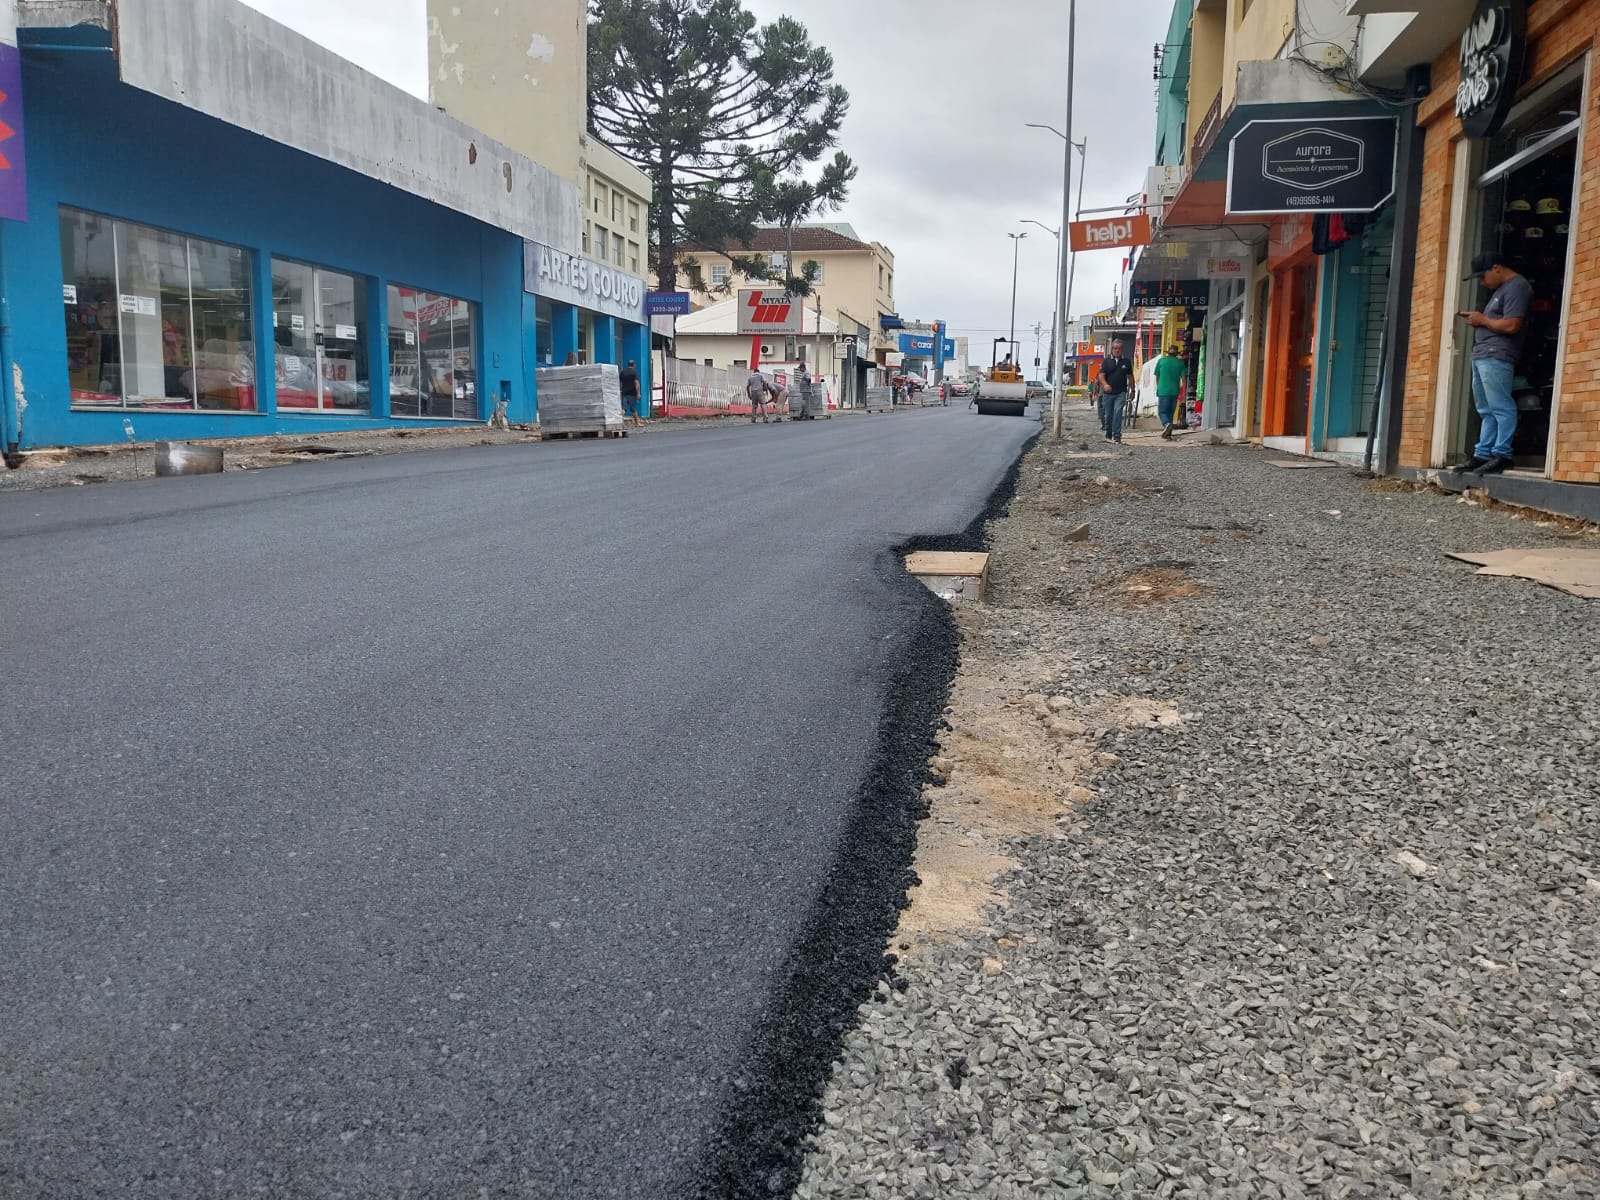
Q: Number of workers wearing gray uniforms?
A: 3